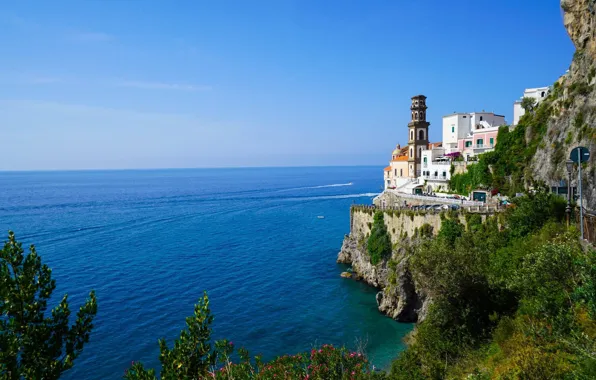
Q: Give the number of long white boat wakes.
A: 2